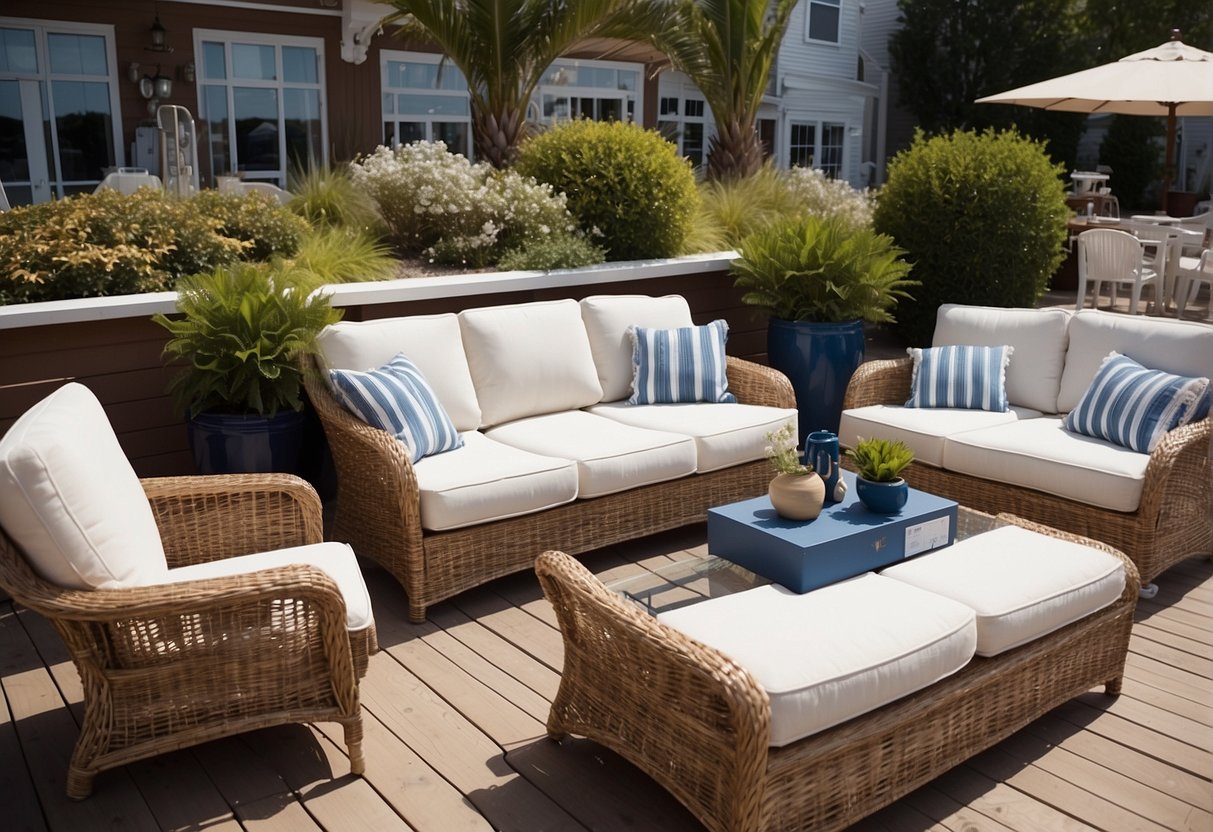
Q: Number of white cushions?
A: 14